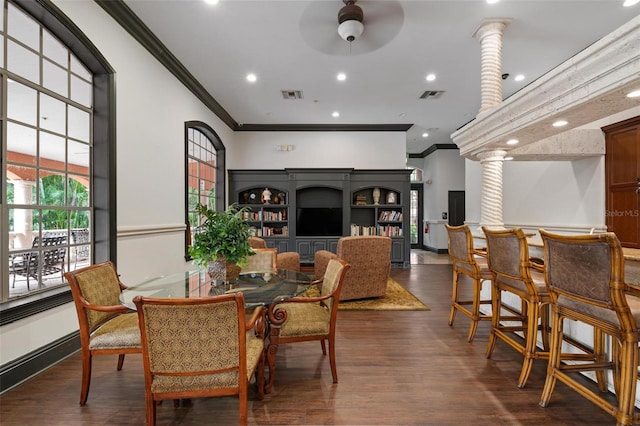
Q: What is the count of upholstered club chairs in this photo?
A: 2